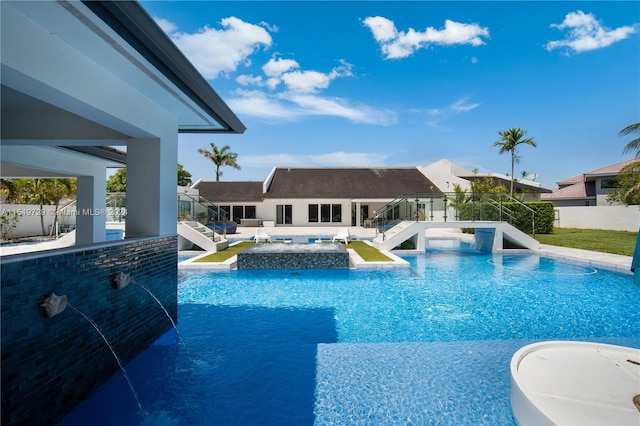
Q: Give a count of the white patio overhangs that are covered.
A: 2